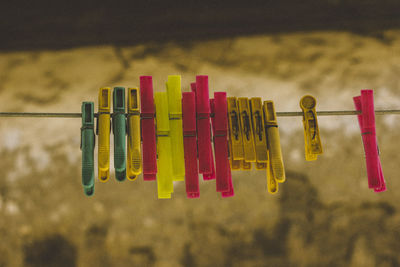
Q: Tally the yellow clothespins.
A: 9